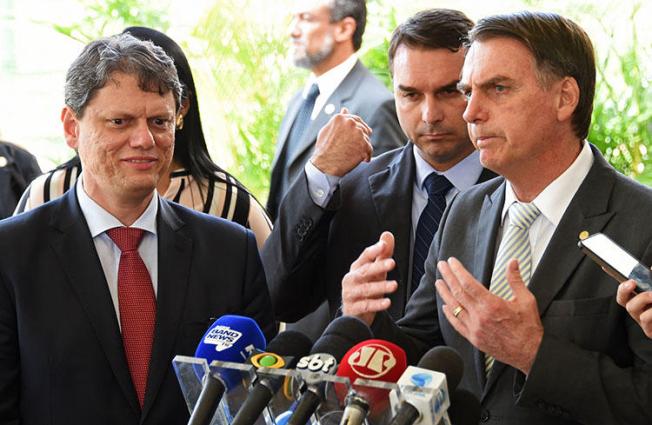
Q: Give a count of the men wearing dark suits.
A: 4